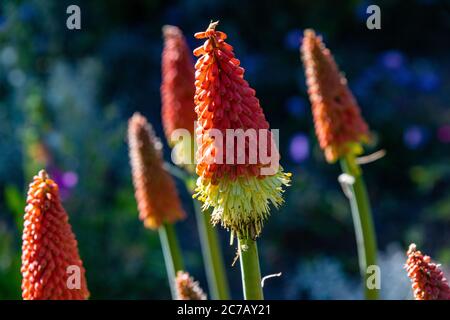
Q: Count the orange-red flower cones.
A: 7